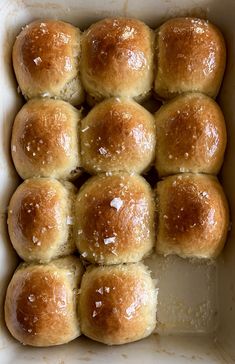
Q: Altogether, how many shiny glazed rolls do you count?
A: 11